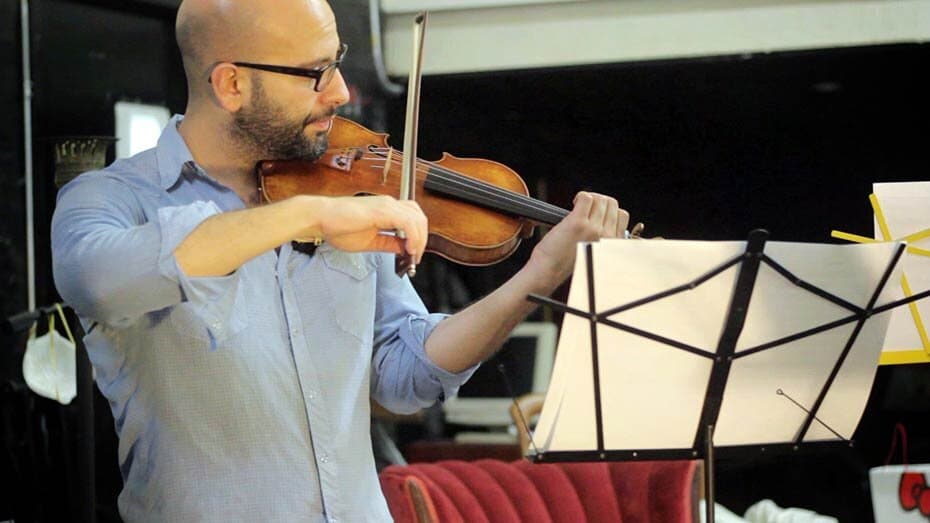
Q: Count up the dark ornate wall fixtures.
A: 1